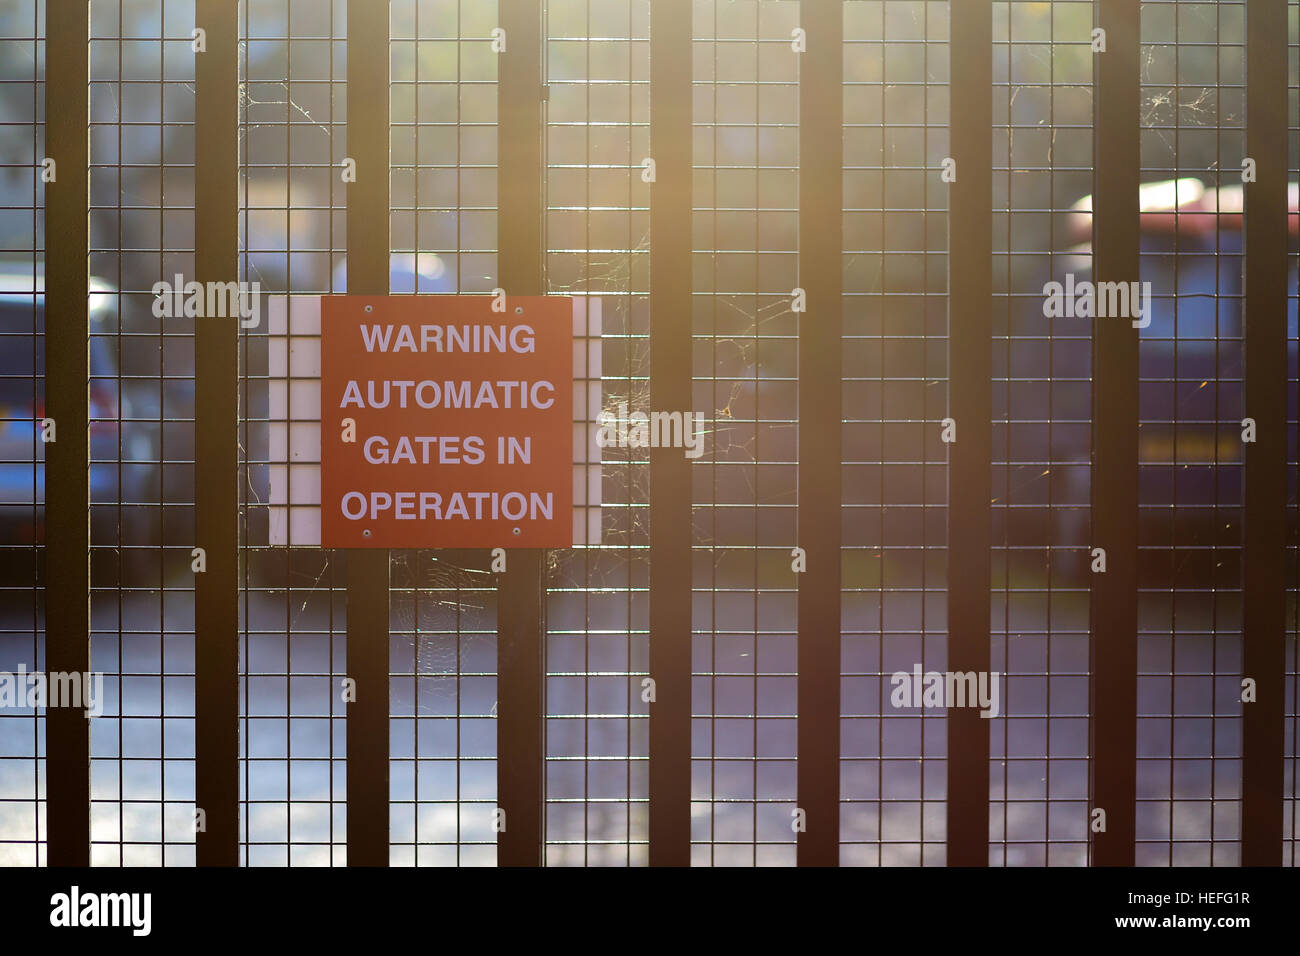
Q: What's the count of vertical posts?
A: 9